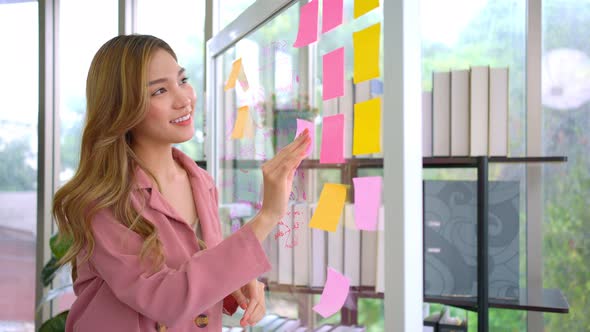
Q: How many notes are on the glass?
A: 13